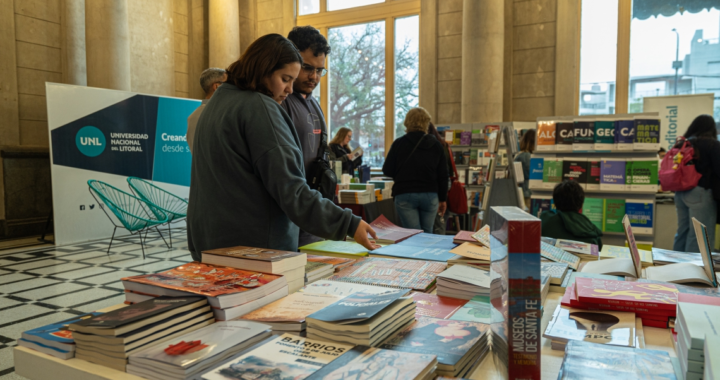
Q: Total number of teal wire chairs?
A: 2